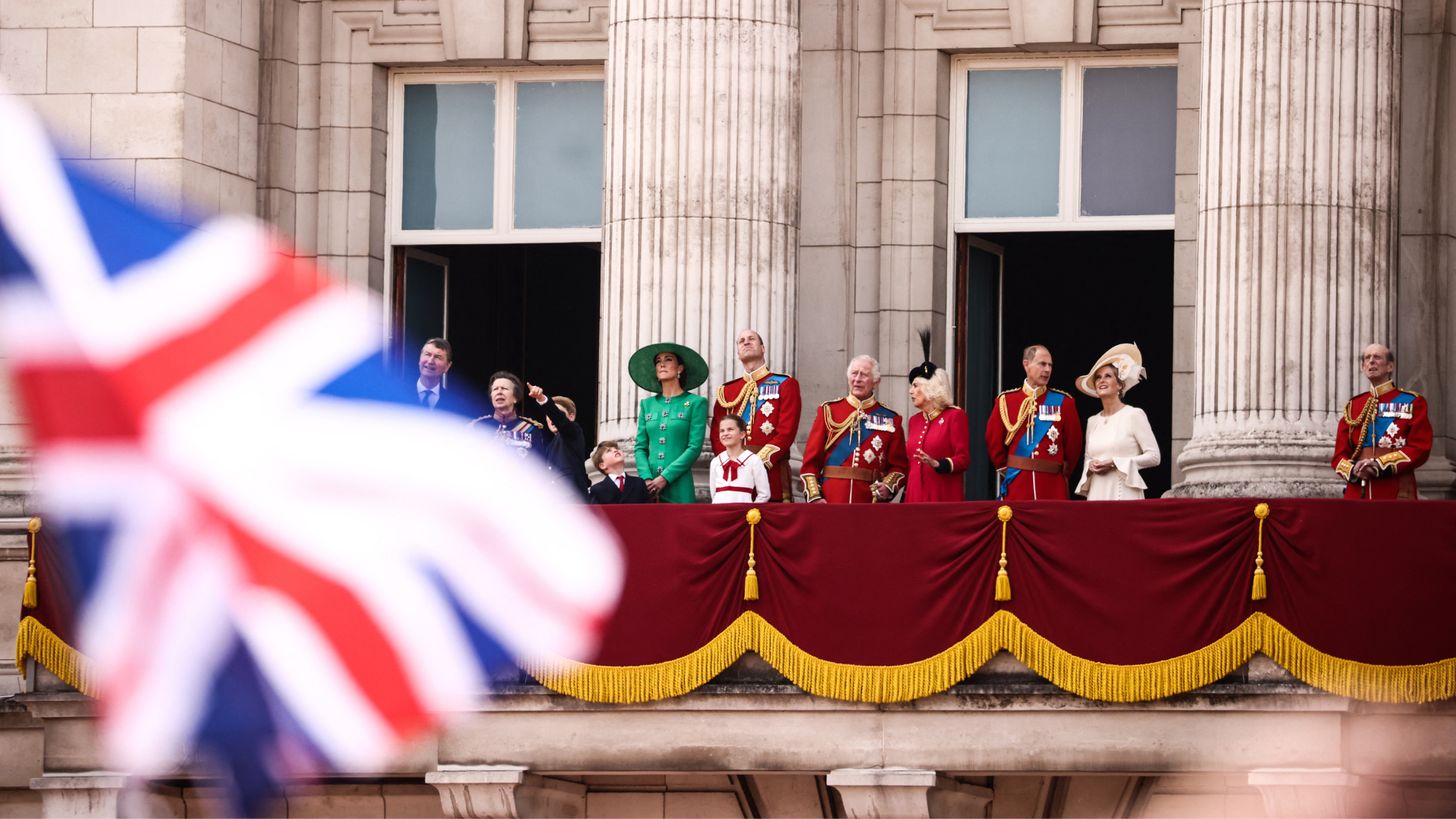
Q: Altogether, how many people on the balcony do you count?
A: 12